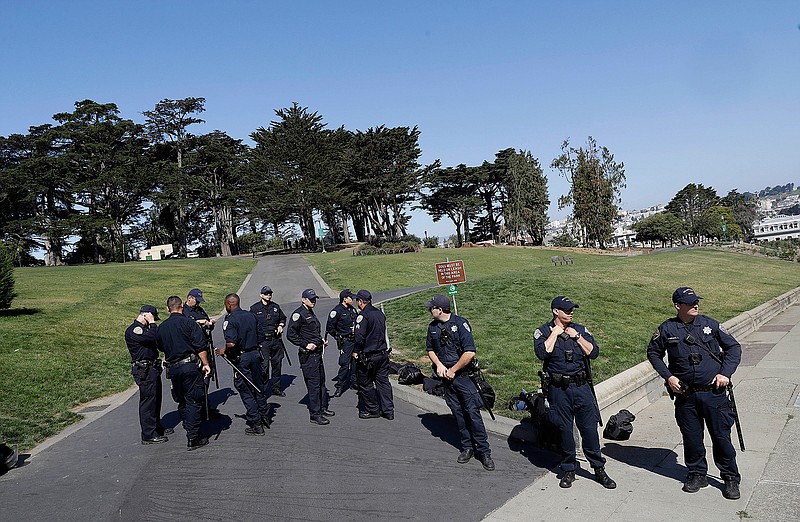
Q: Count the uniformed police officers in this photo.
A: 11